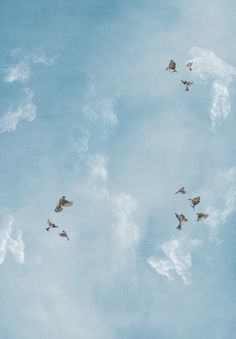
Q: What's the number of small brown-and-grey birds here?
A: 10